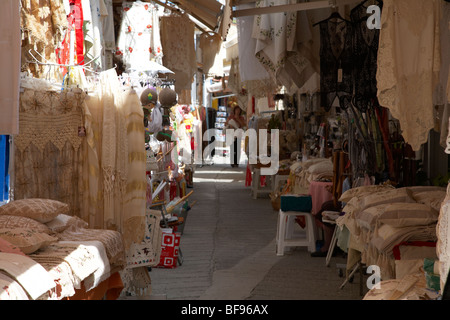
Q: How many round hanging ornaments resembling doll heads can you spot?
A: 2